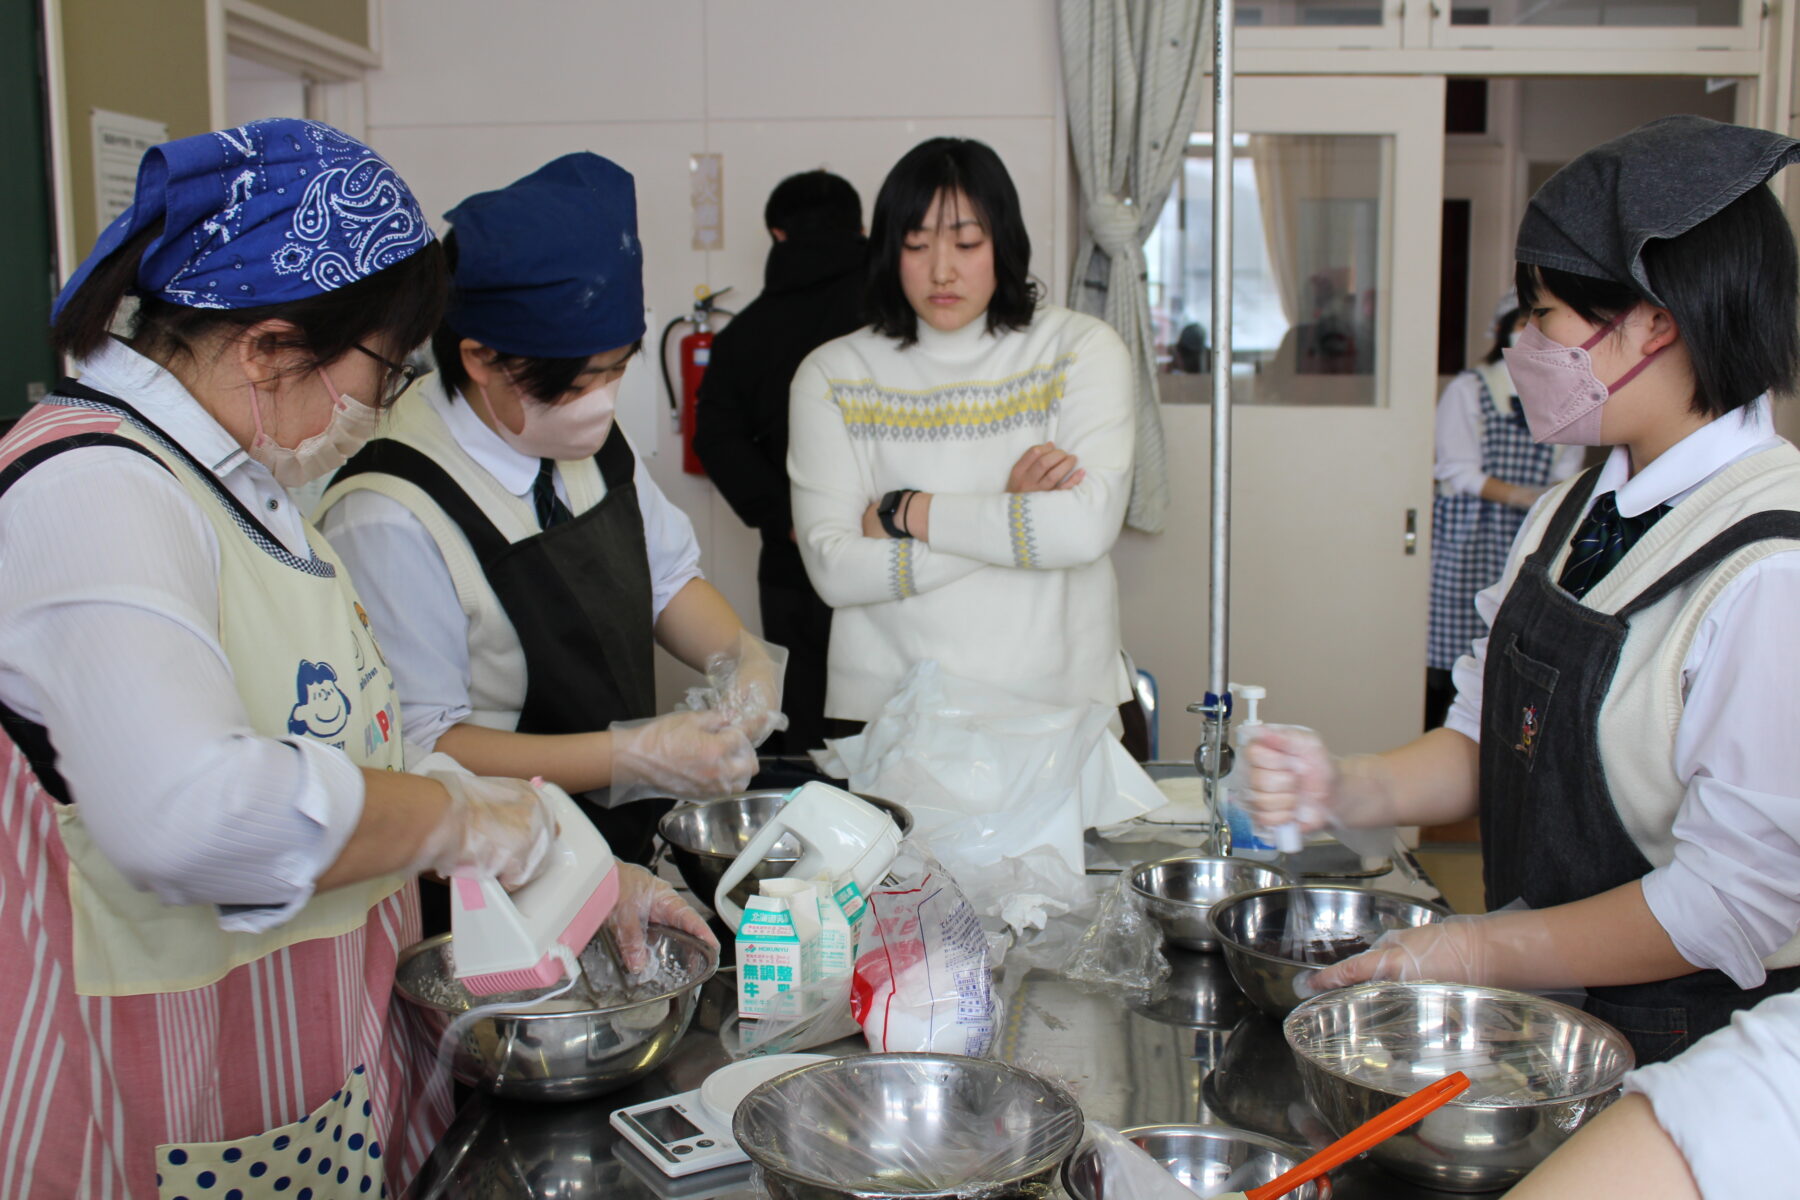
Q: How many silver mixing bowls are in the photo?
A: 7